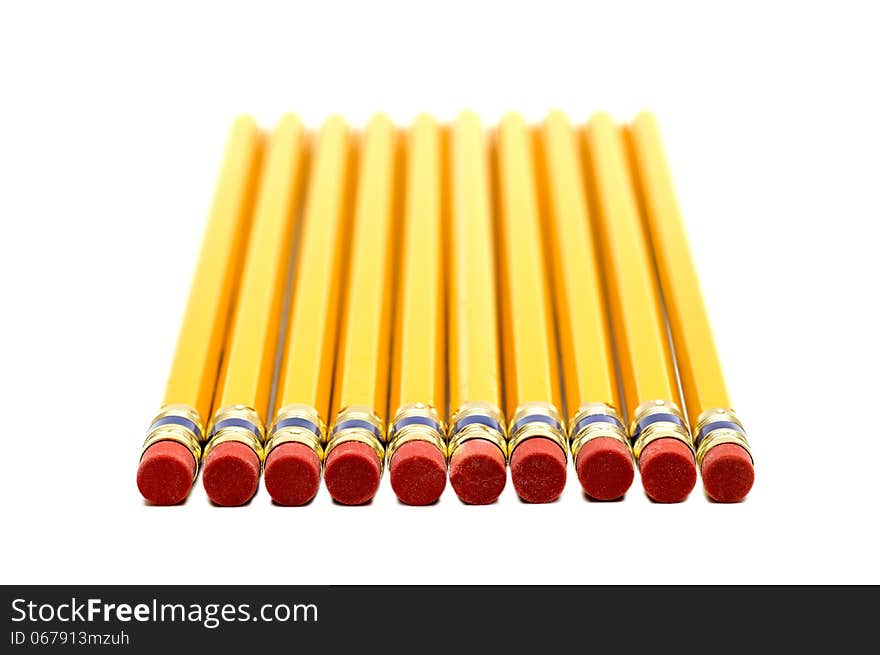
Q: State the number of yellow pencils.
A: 10